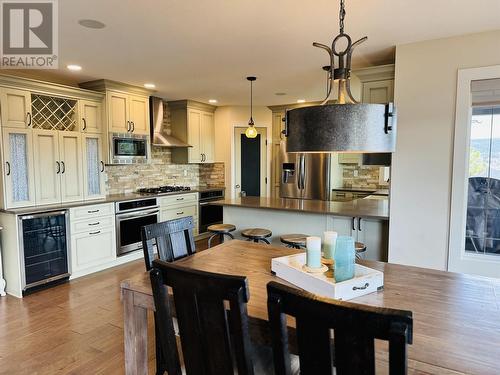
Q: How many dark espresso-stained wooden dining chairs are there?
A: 3